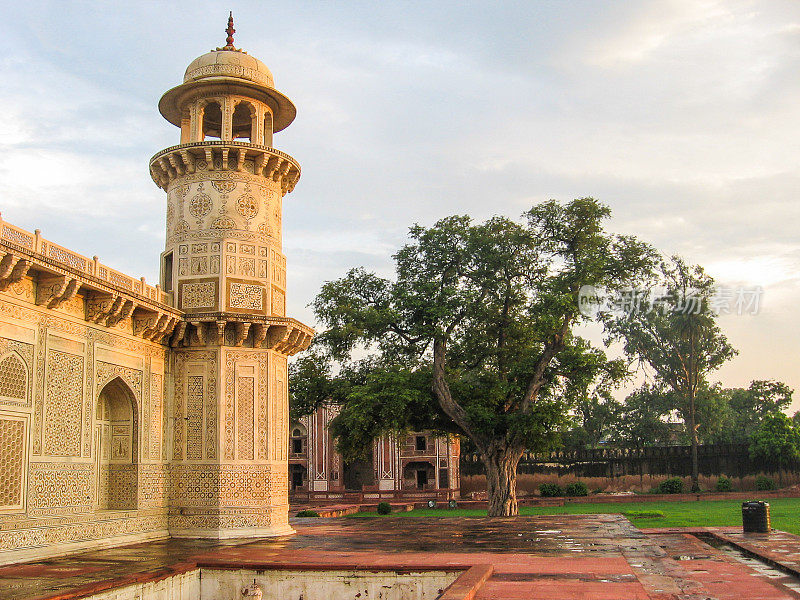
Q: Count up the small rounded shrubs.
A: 7